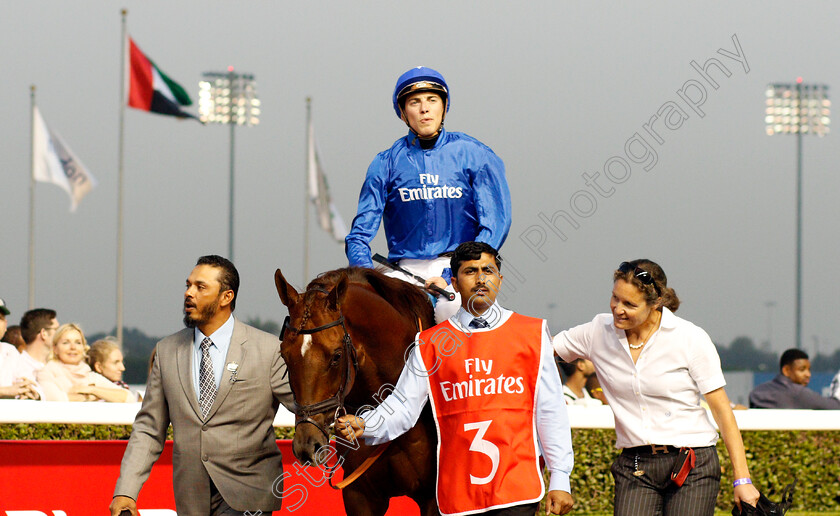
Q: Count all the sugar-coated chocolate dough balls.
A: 0